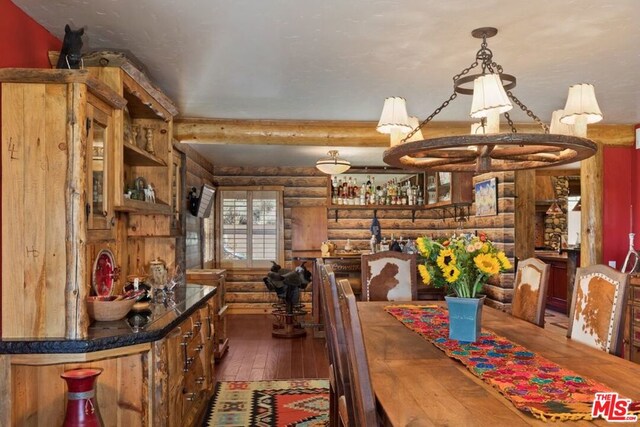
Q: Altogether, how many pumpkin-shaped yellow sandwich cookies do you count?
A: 0